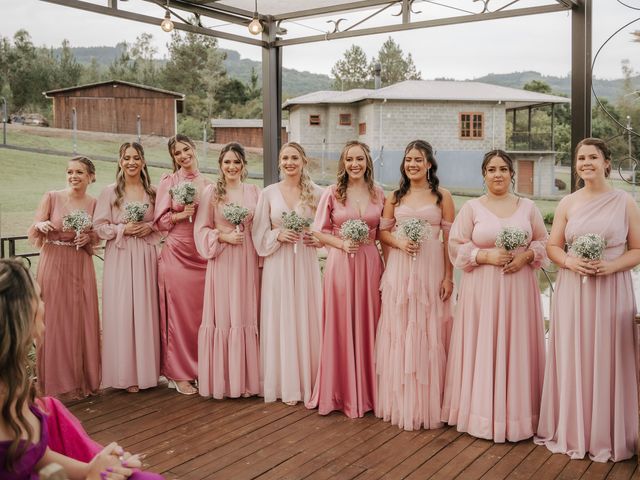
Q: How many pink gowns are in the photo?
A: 9